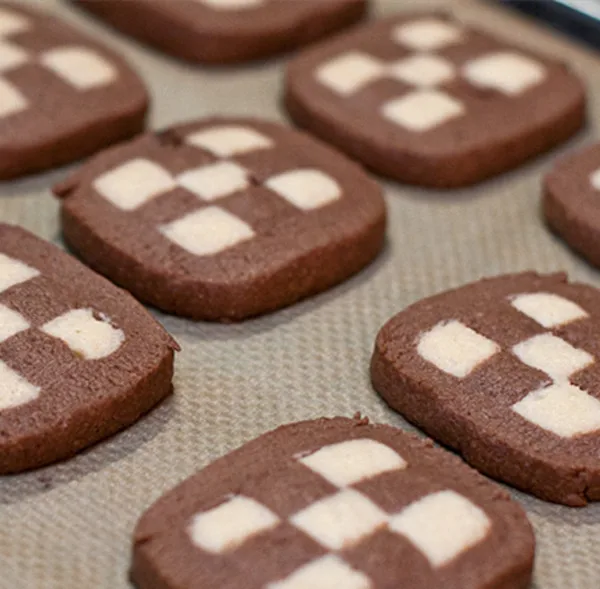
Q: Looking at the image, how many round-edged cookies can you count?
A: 8